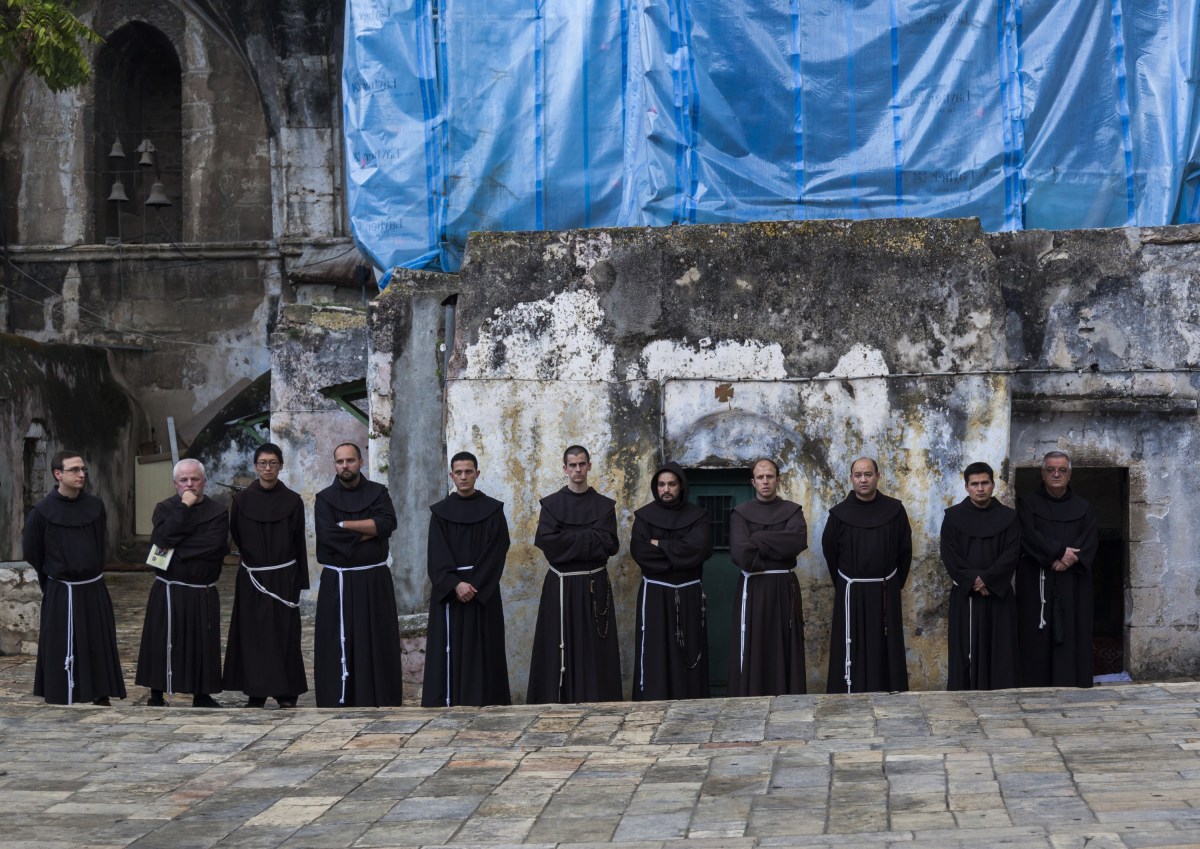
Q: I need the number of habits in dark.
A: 11